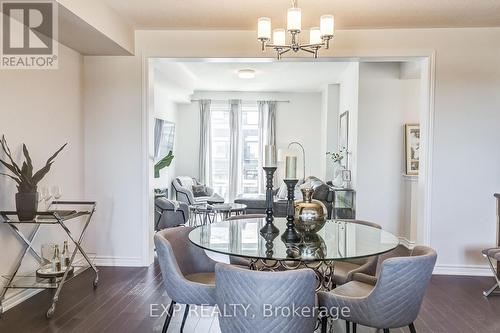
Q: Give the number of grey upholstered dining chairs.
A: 5